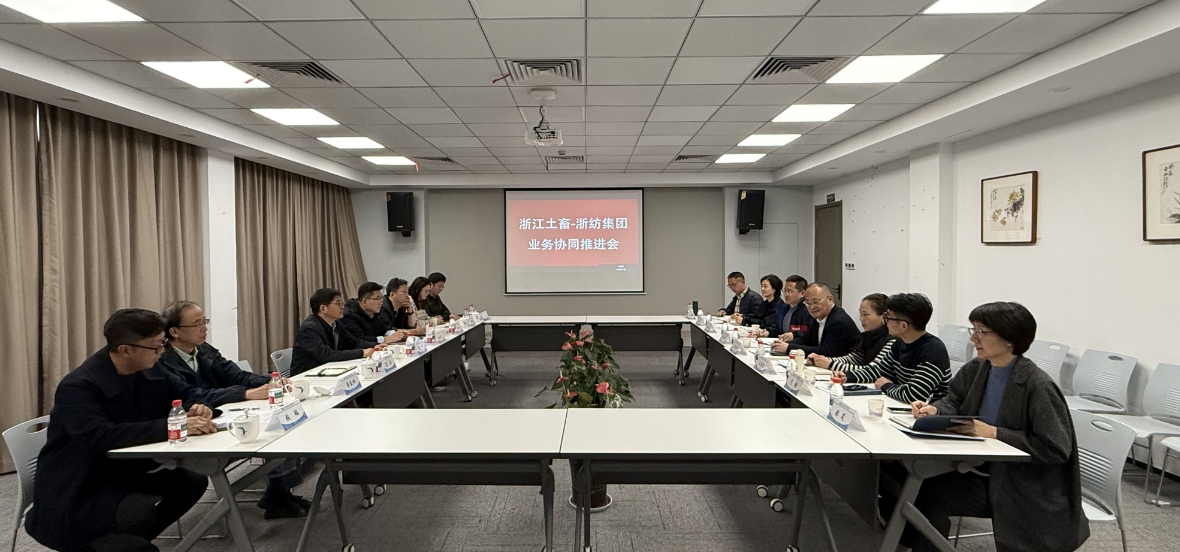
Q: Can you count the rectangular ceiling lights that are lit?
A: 10